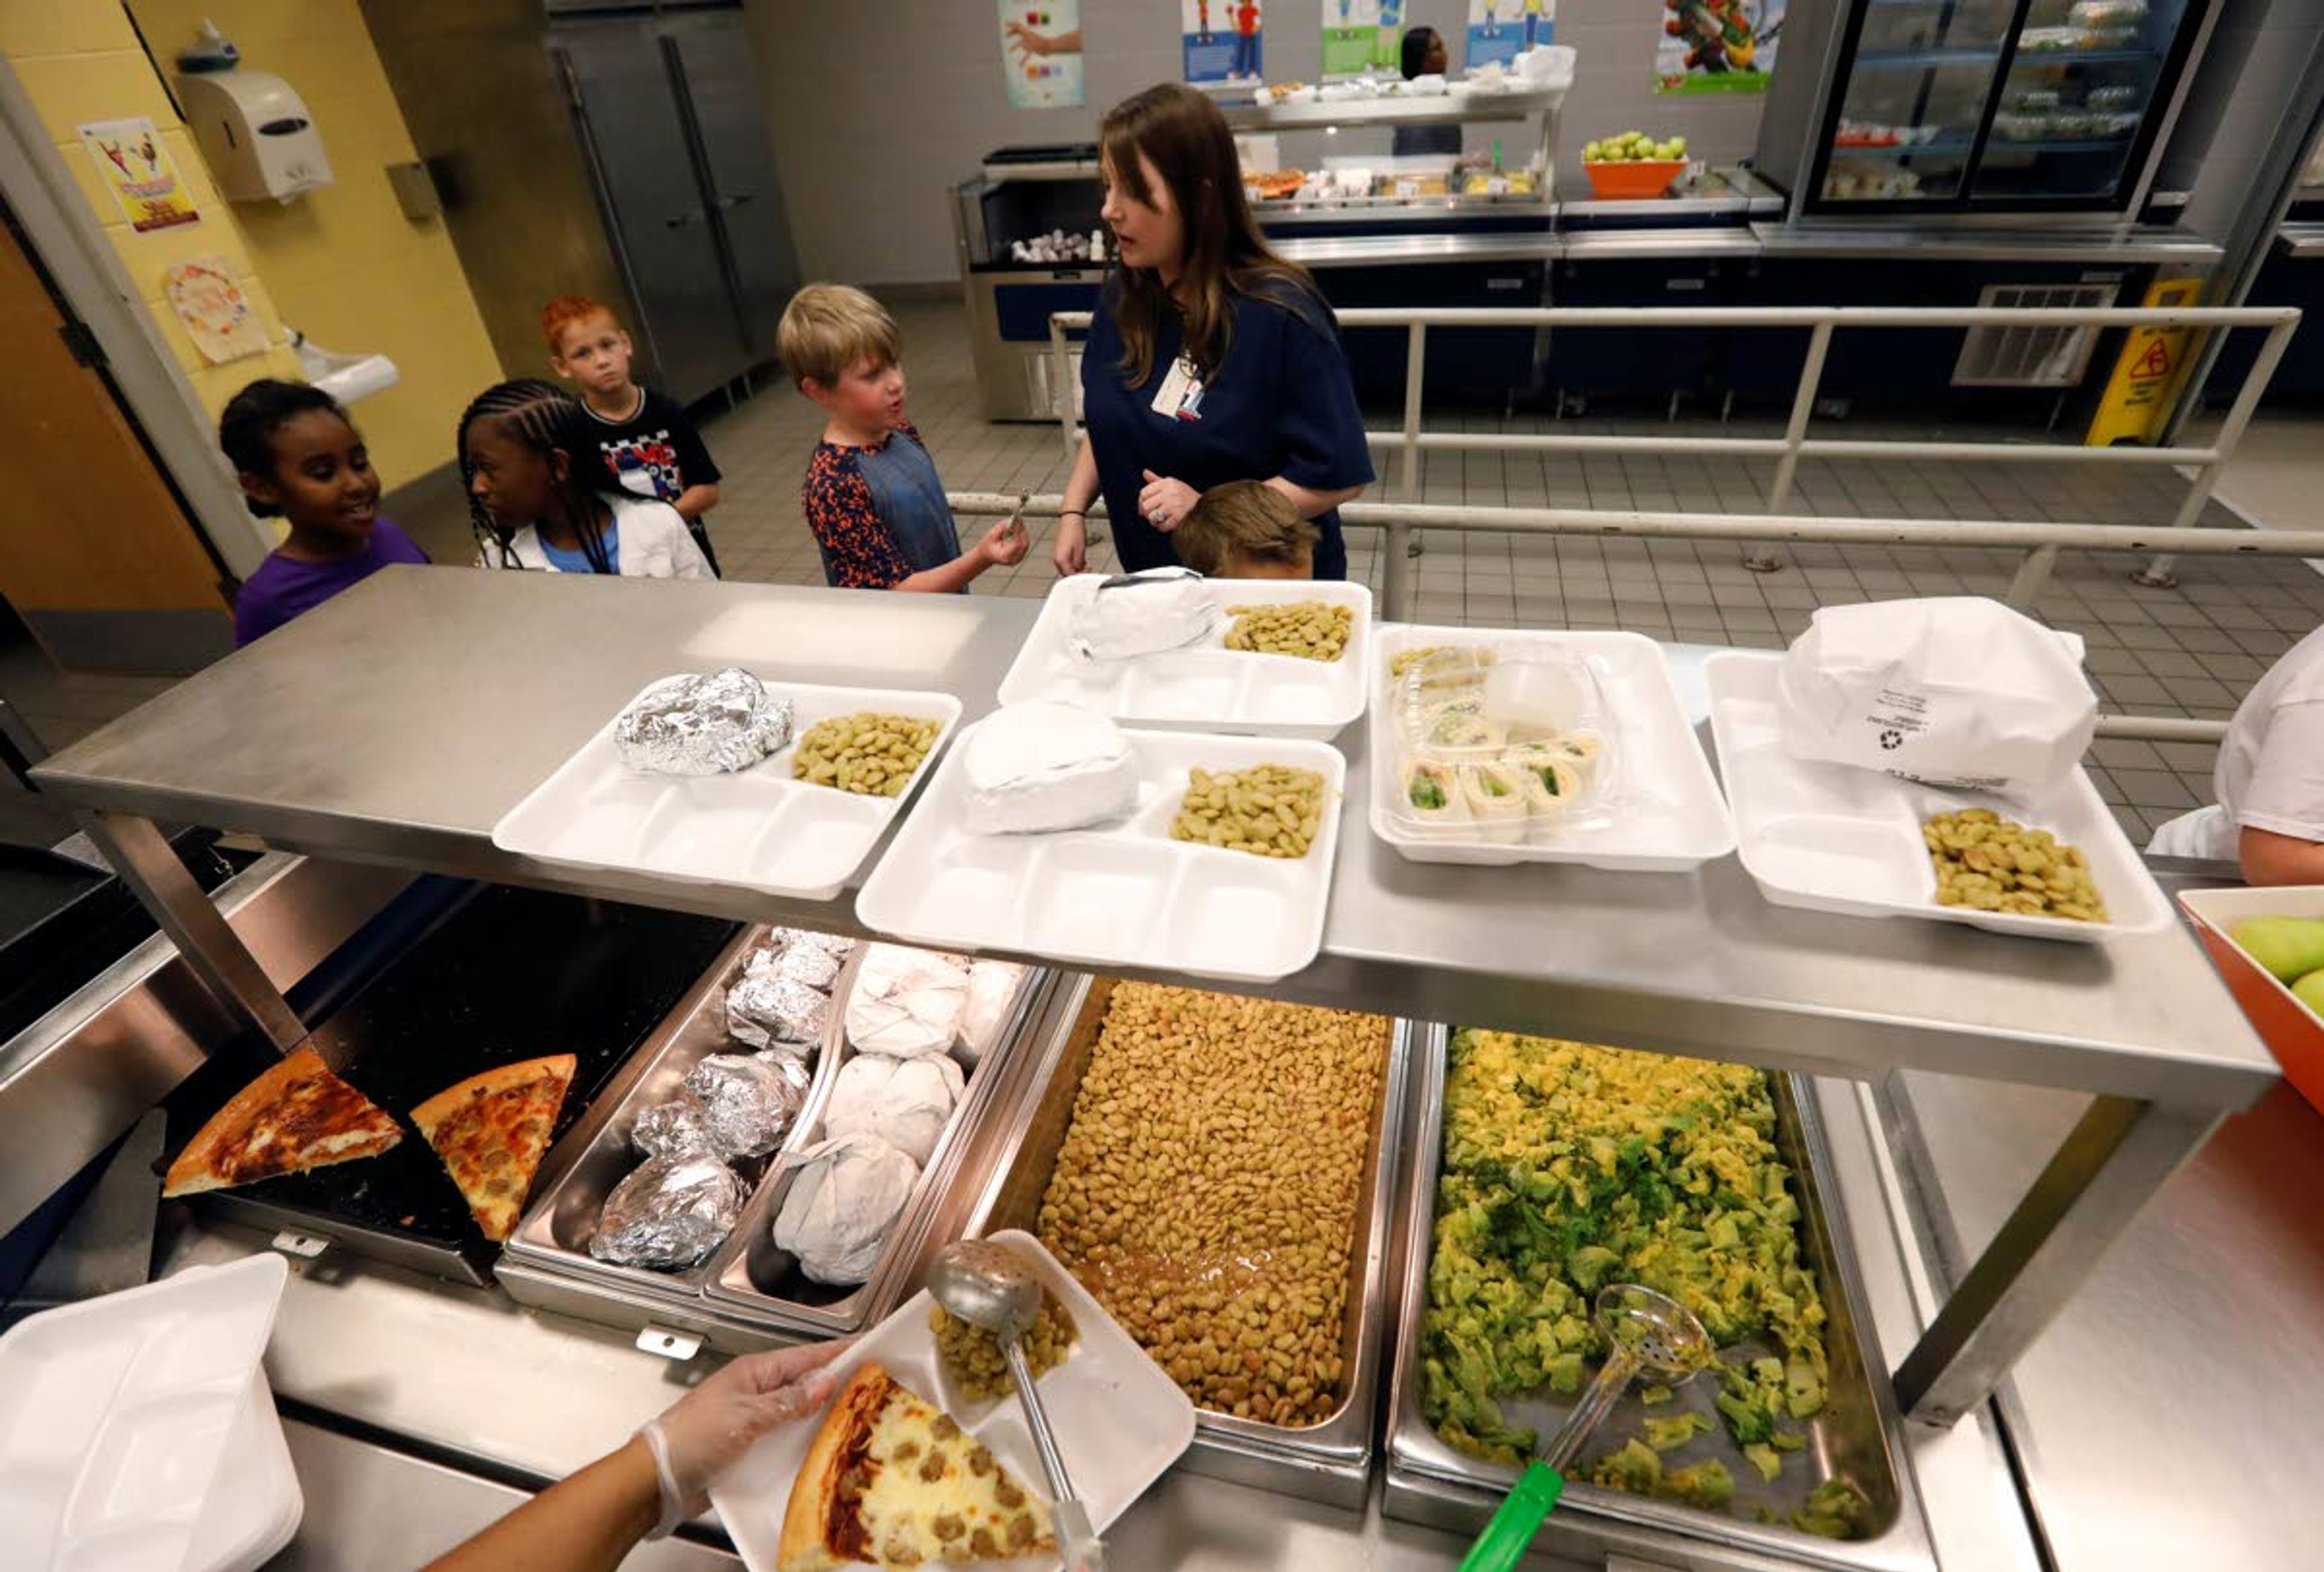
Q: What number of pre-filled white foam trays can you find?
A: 5